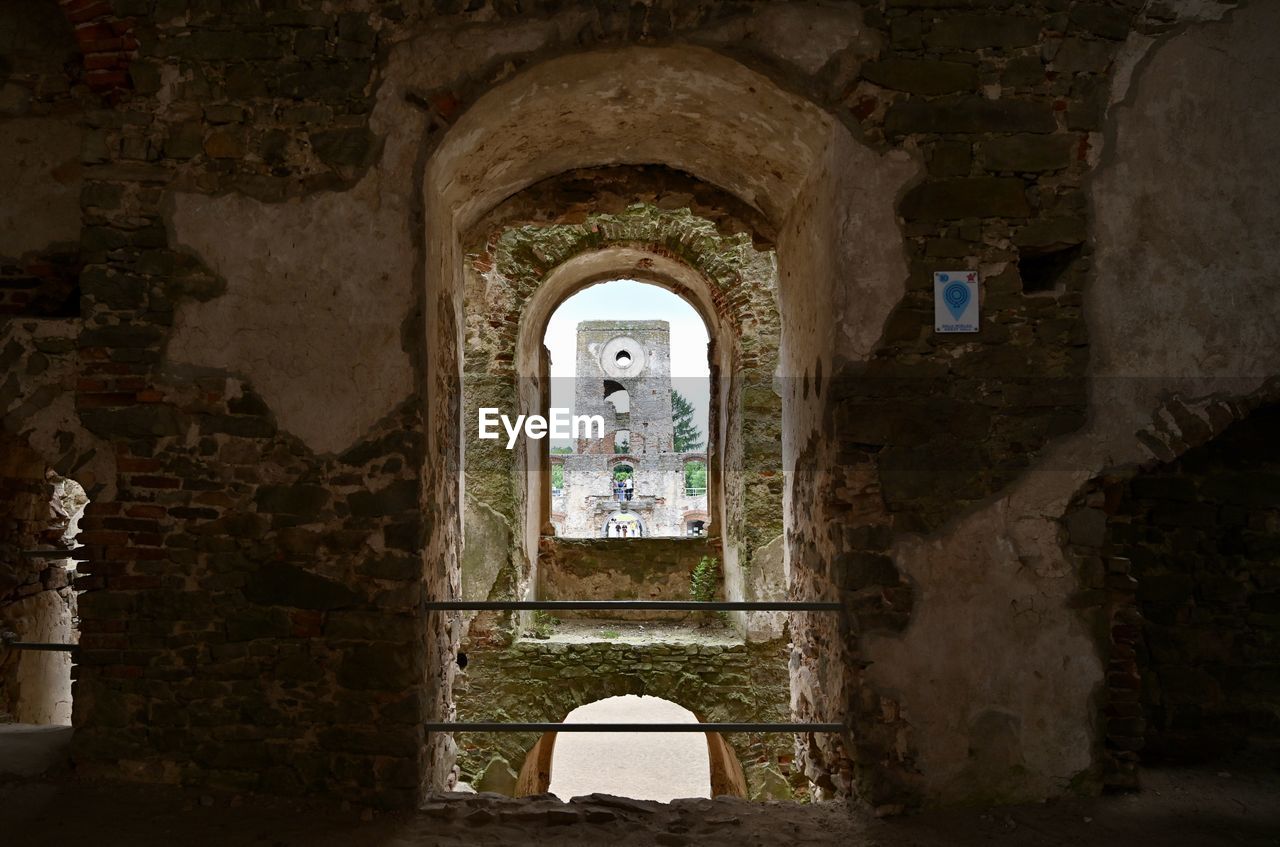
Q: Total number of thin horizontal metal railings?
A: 4